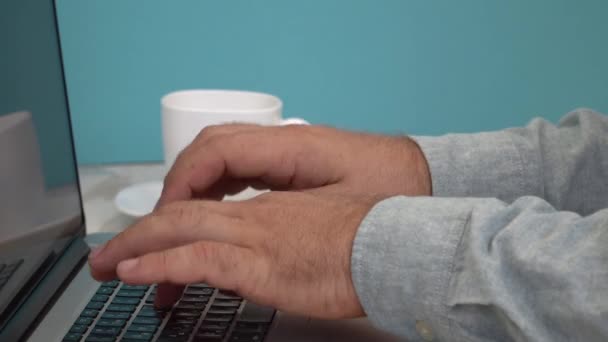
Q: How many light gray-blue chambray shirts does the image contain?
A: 1